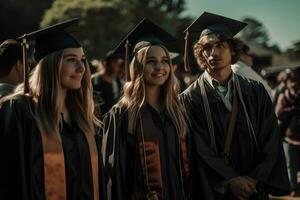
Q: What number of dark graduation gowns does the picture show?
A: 3